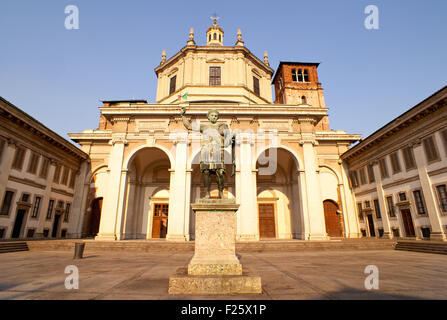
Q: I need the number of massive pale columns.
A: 4